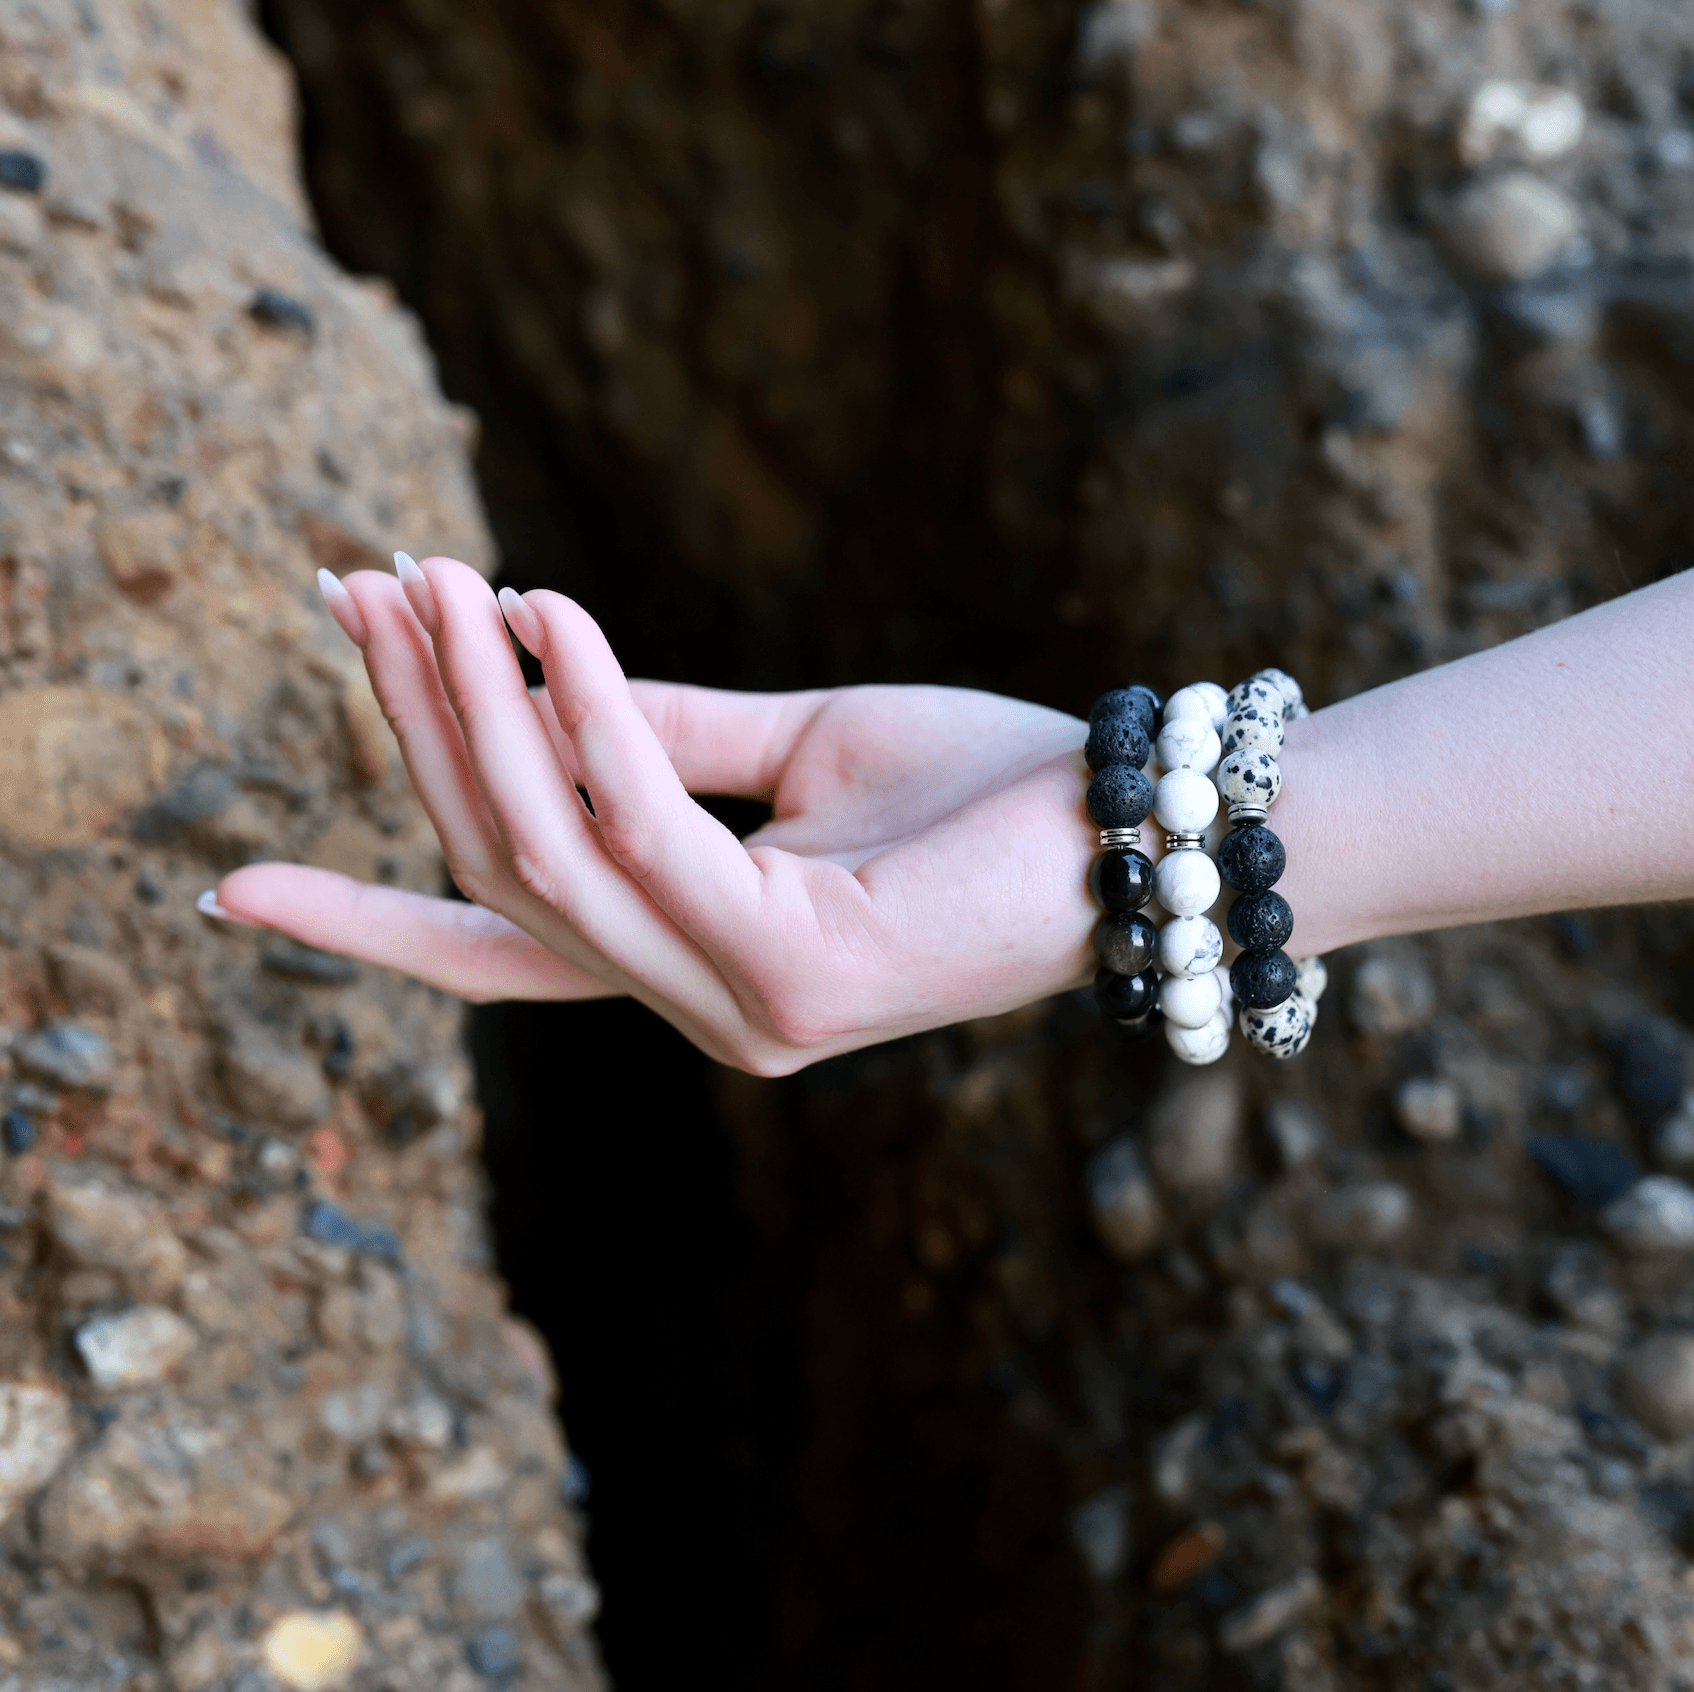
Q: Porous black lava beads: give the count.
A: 6